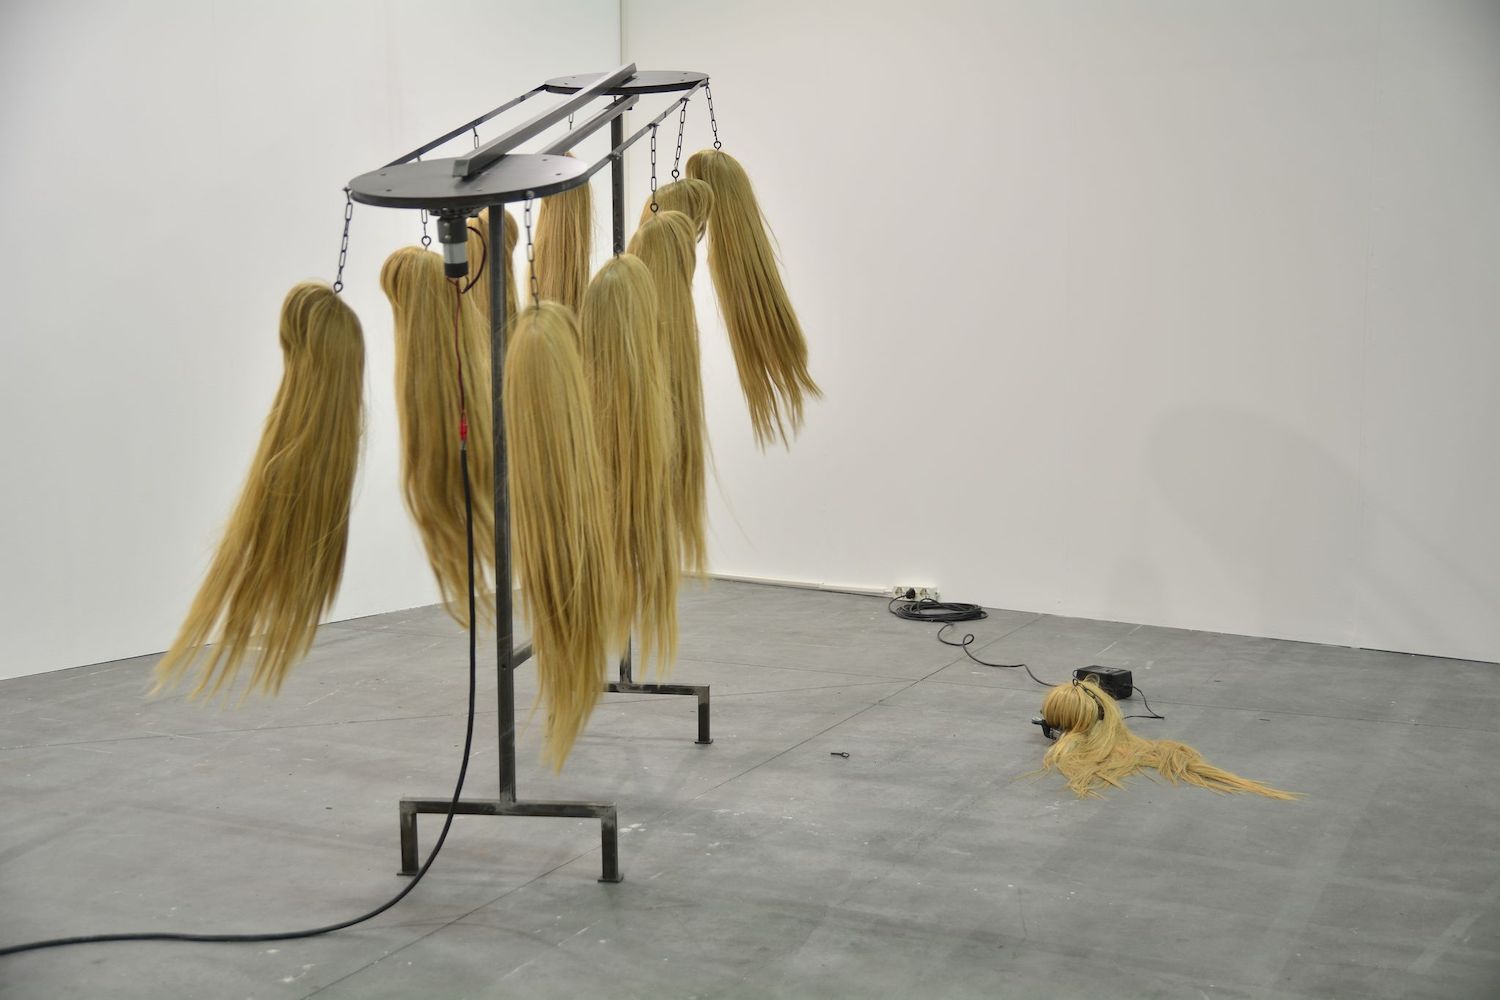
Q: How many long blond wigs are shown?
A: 10